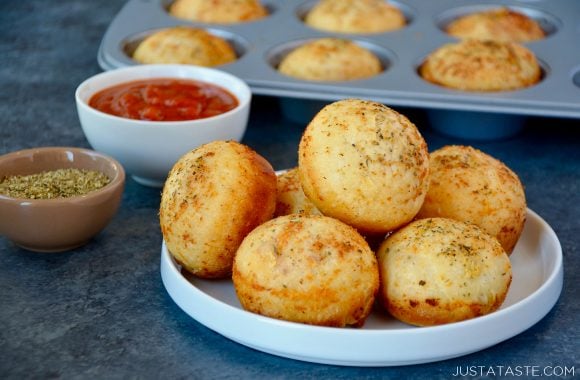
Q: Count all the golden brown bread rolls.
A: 12